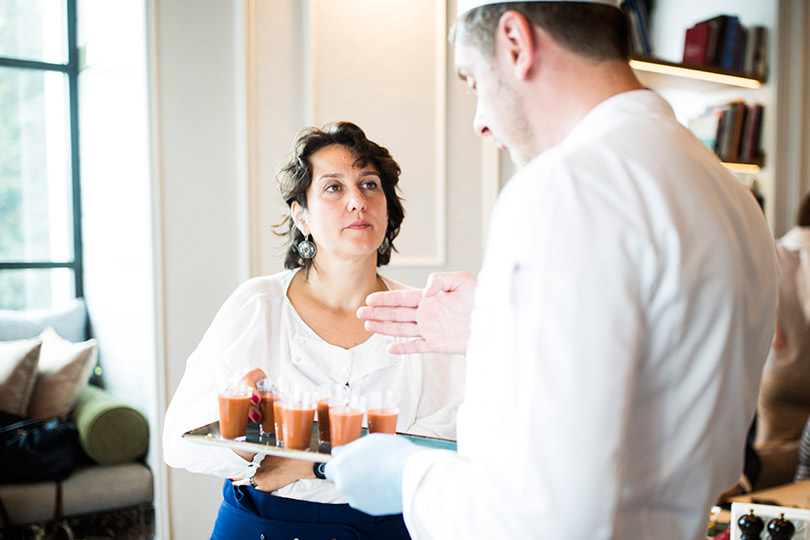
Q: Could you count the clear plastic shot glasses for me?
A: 7